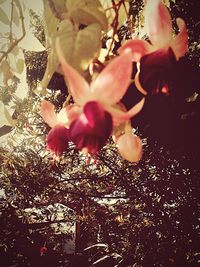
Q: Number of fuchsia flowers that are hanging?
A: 3